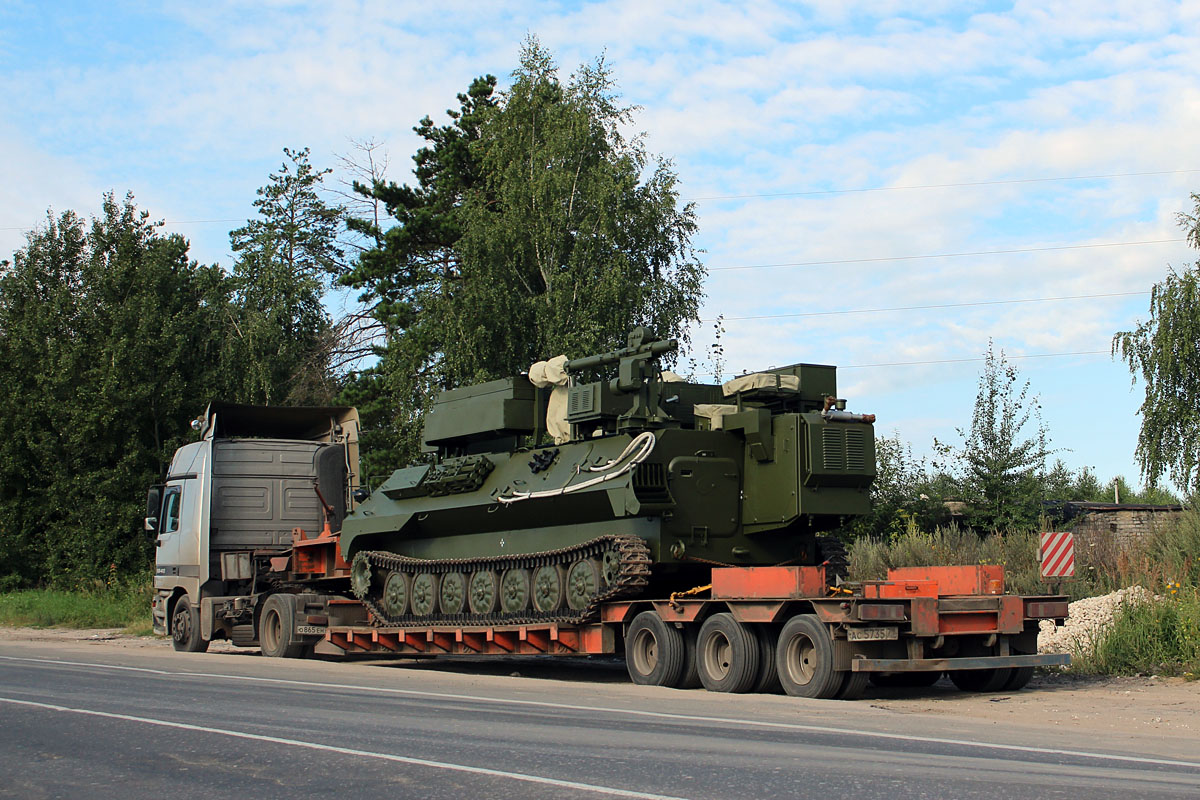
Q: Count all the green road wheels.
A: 7